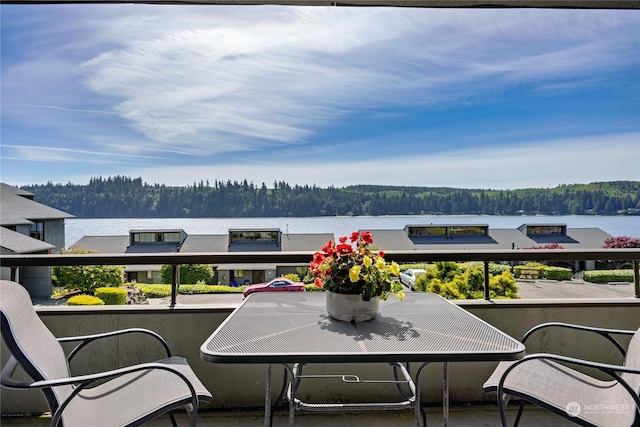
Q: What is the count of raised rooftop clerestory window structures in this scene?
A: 4